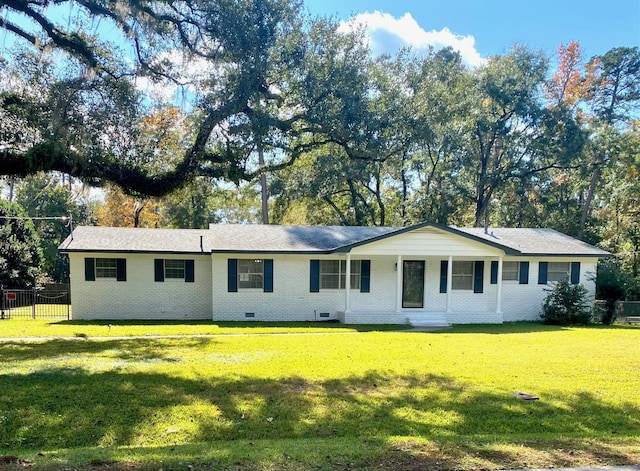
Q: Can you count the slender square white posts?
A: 4